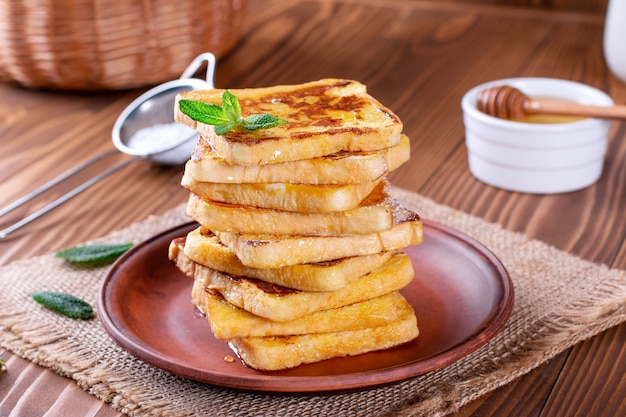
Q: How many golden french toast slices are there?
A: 9